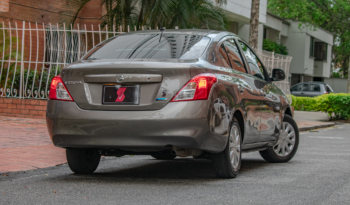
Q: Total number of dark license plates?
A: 1